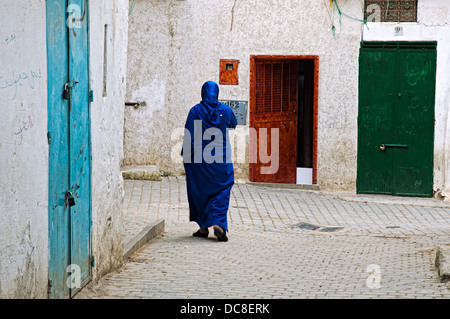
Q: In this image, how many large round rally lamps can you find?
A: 0